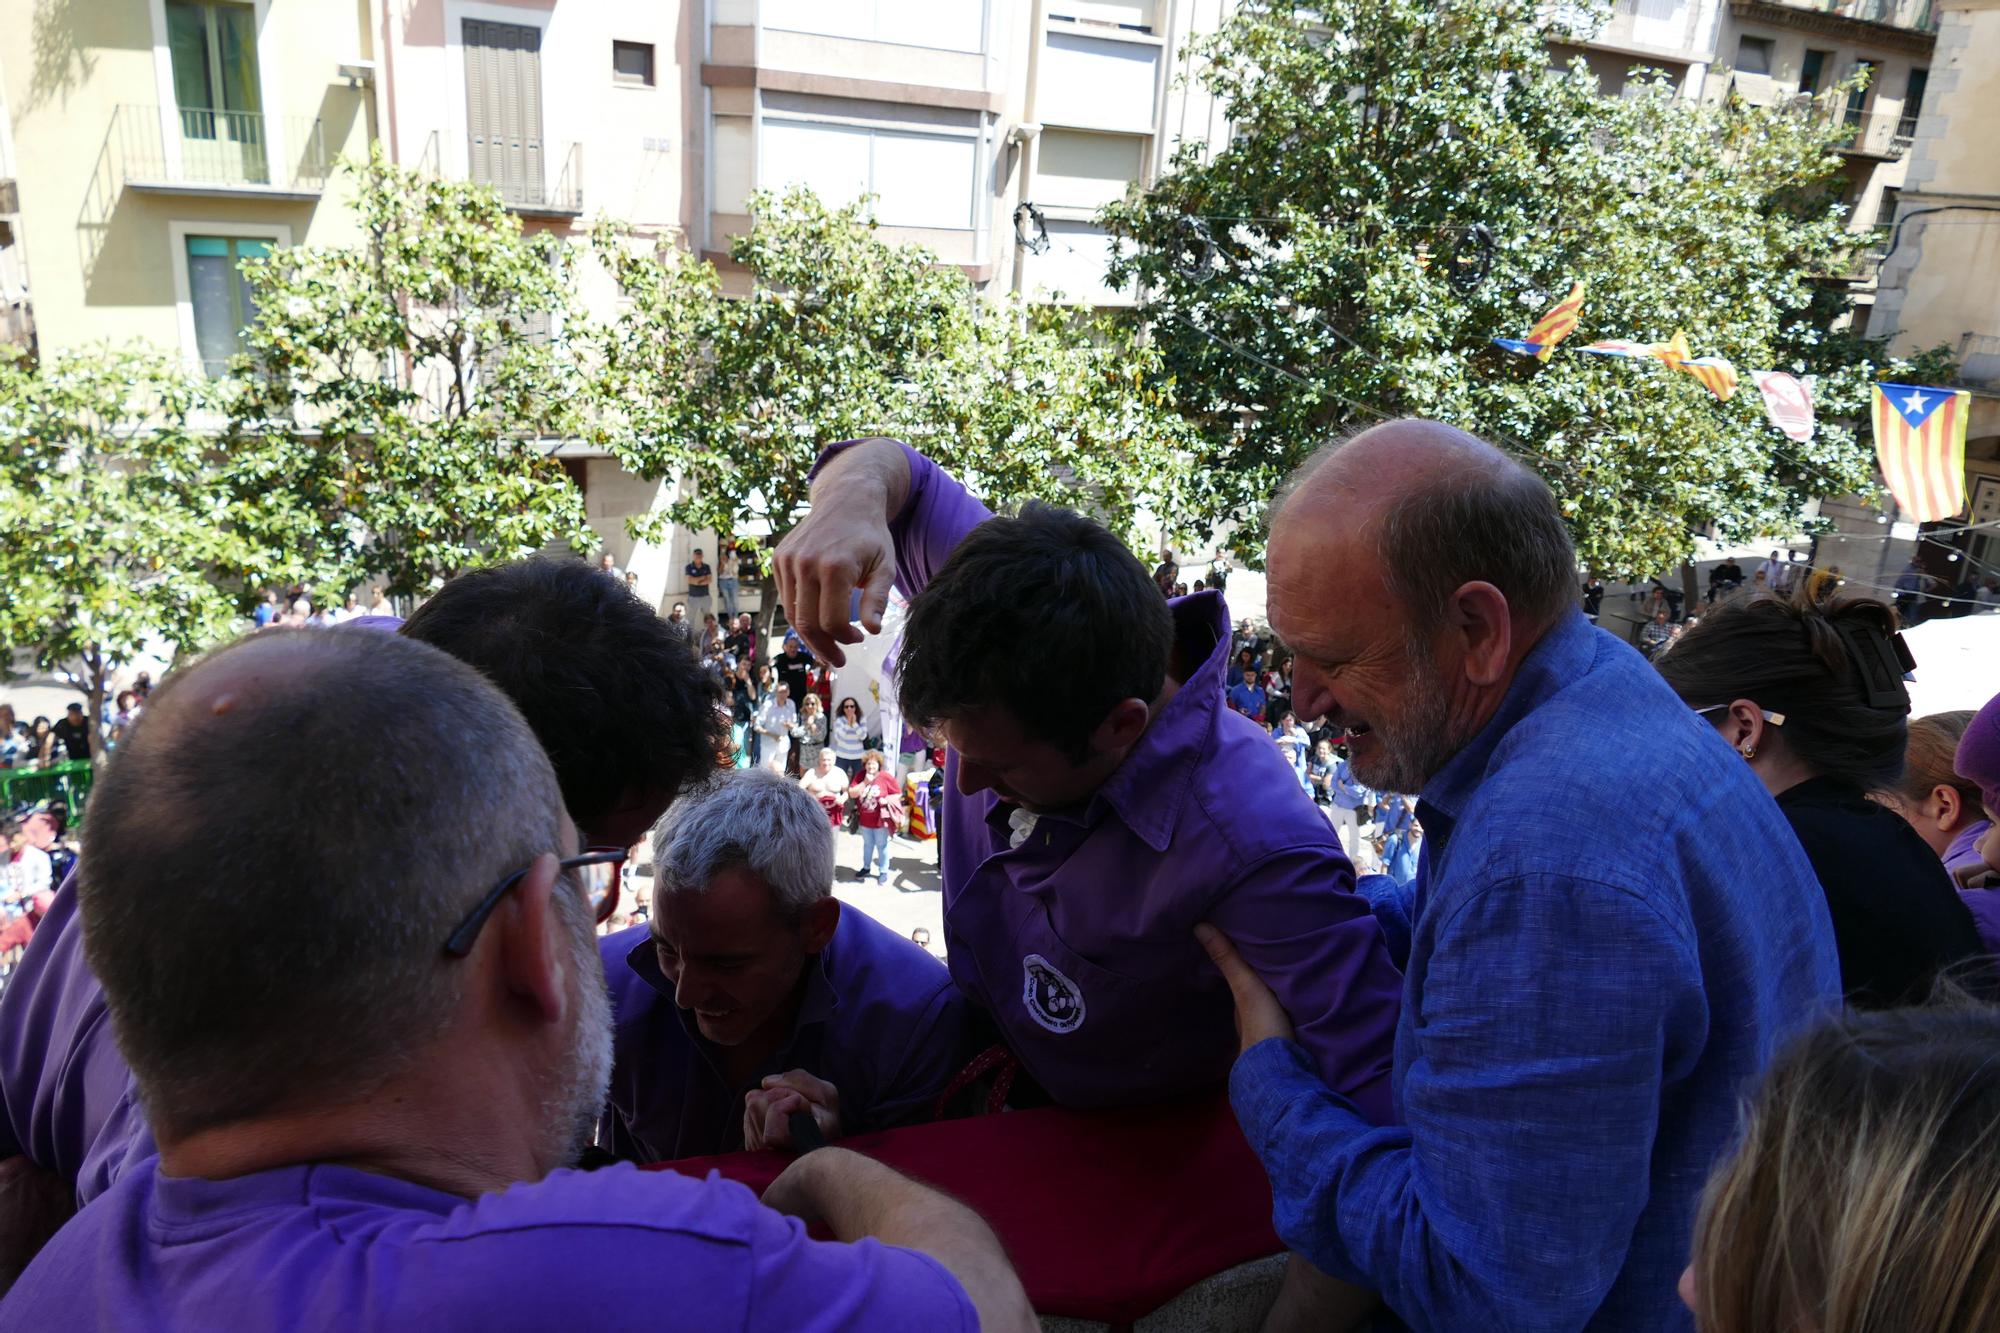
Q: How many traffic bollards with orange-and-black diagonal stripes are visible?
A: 0